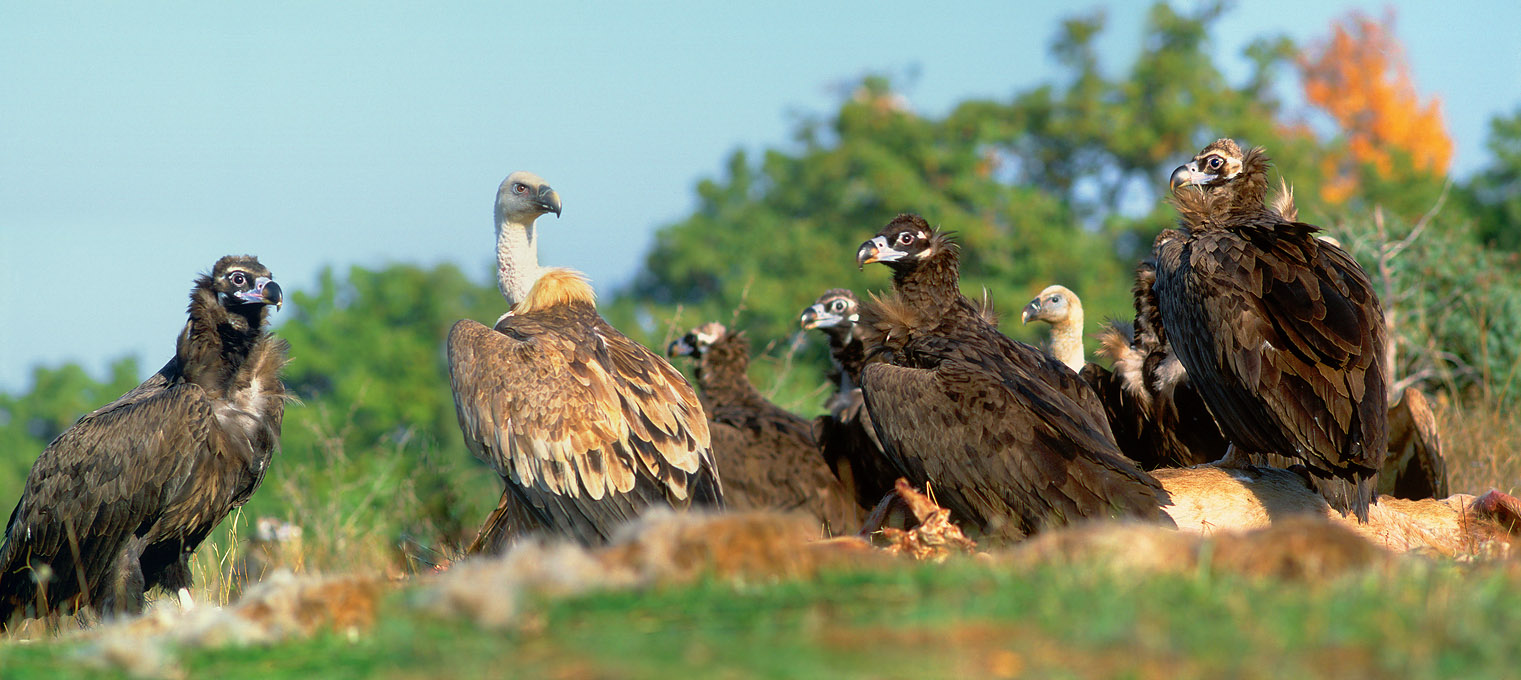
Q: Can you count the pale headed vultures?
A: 2